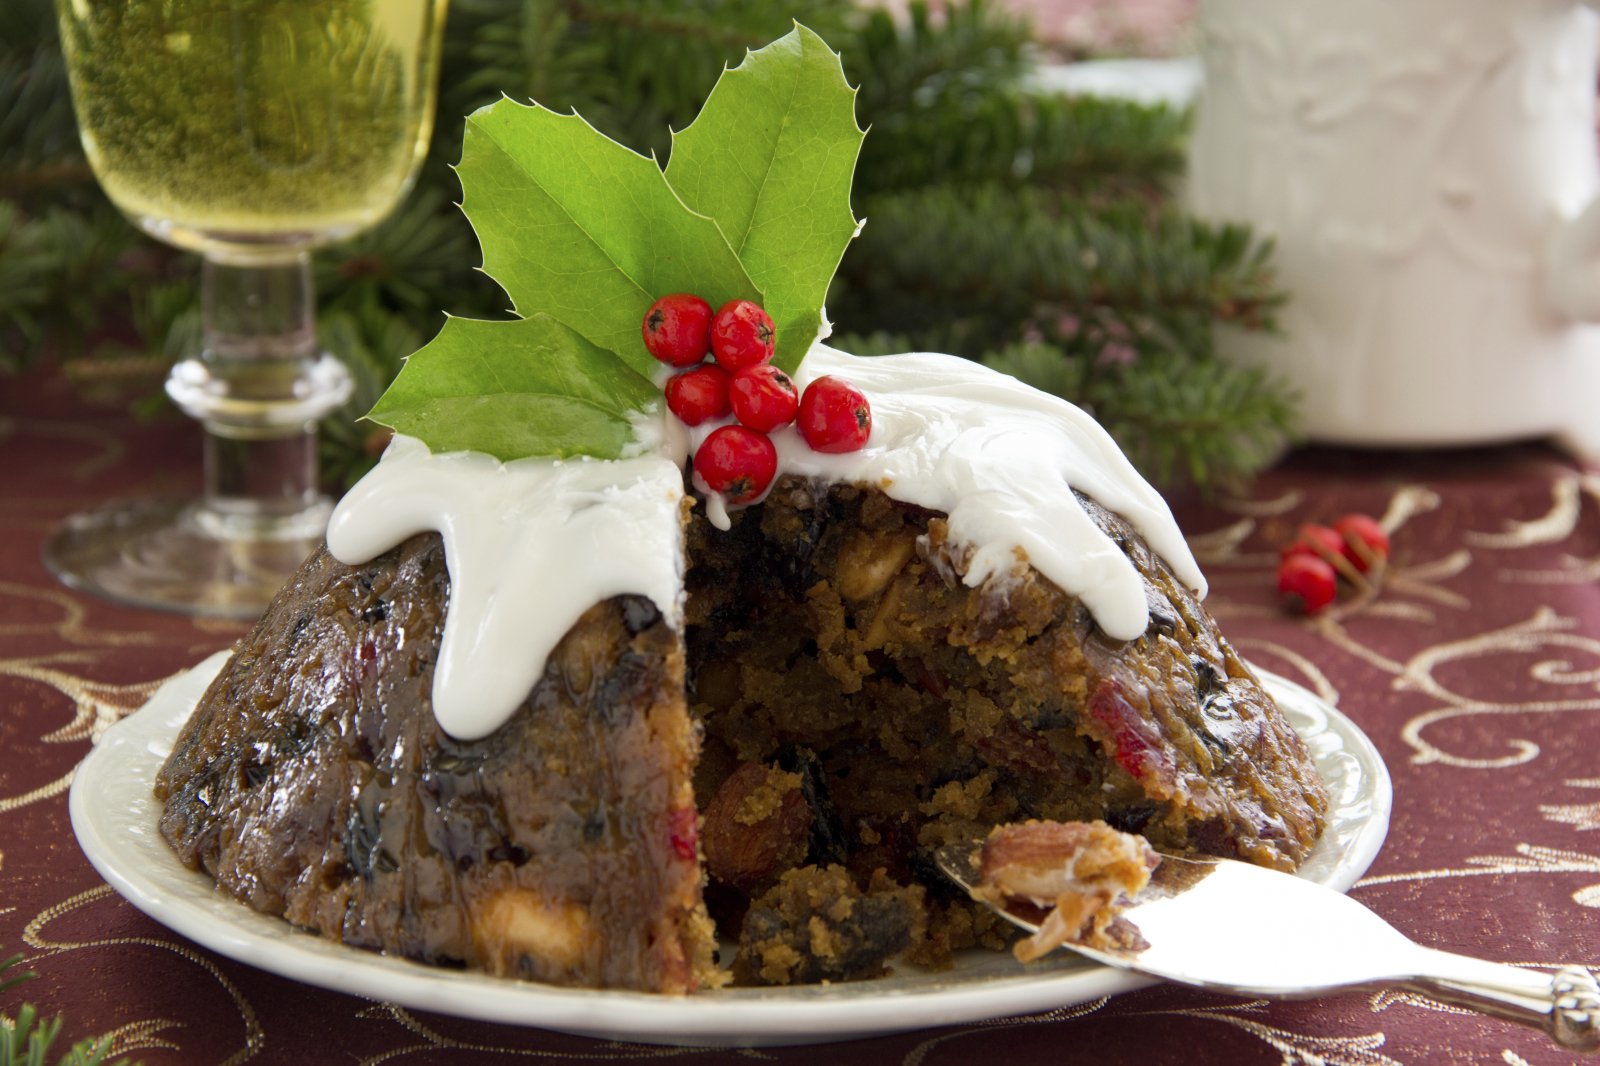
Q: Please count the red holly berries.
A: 9